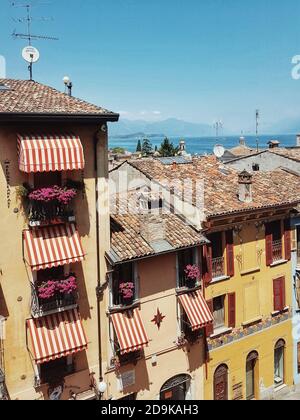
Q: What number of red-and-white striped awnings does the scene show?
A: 5